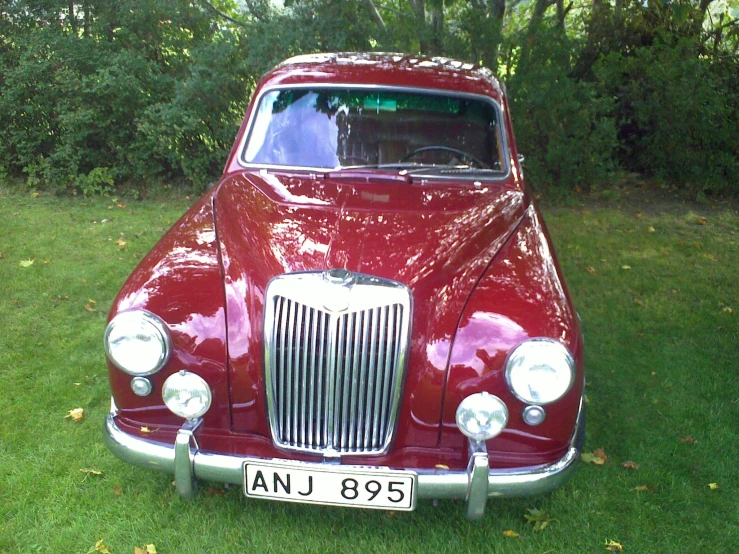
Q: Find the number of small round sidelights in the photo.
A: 2